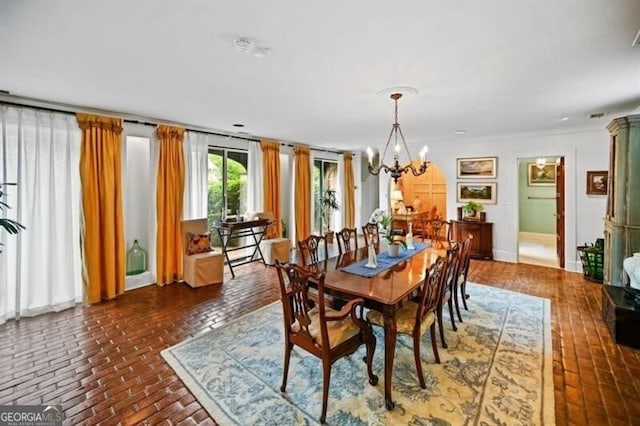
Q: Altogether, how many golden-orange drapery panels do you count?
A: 5